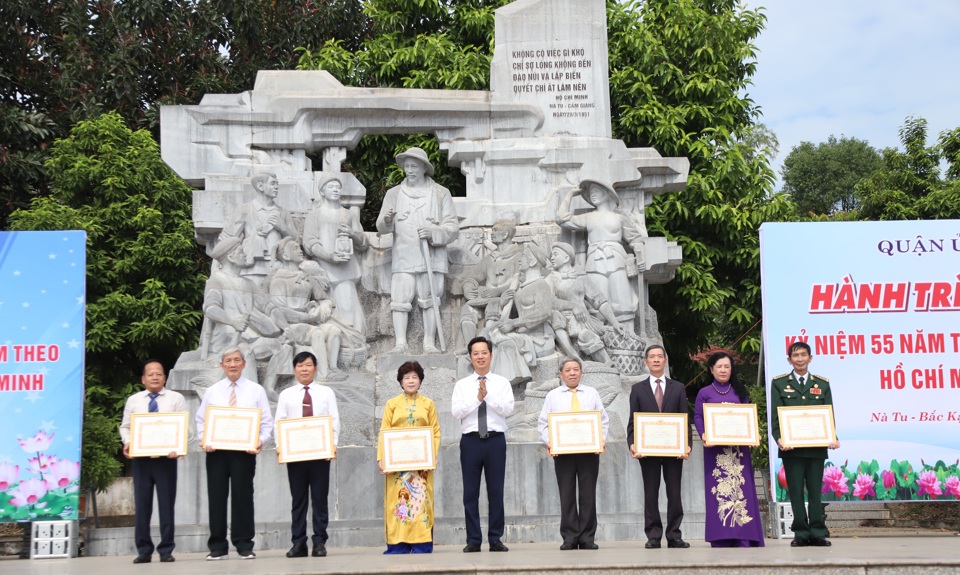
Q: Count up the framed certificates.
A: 8